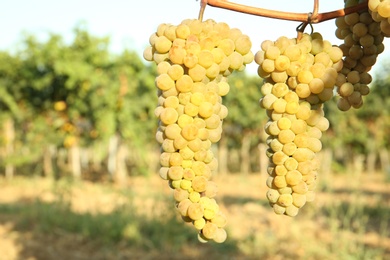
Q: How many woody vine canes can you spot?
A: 1